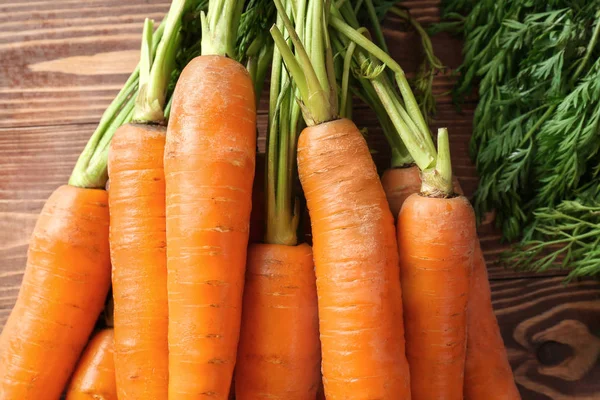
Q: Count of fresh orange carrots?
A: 8